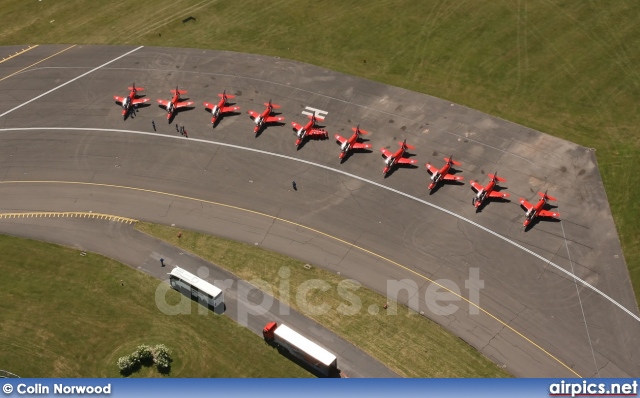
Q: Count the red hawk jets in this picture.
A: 10